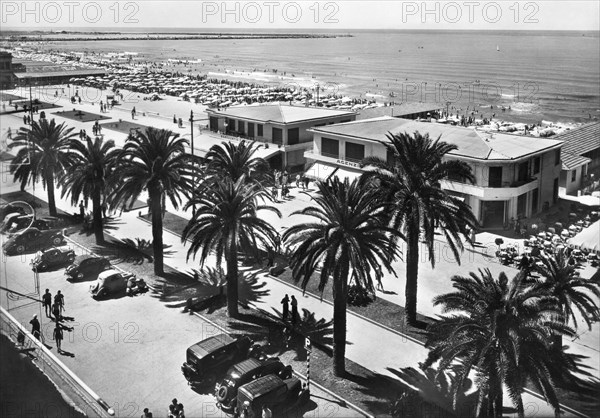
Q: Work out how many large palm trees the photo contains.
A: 9